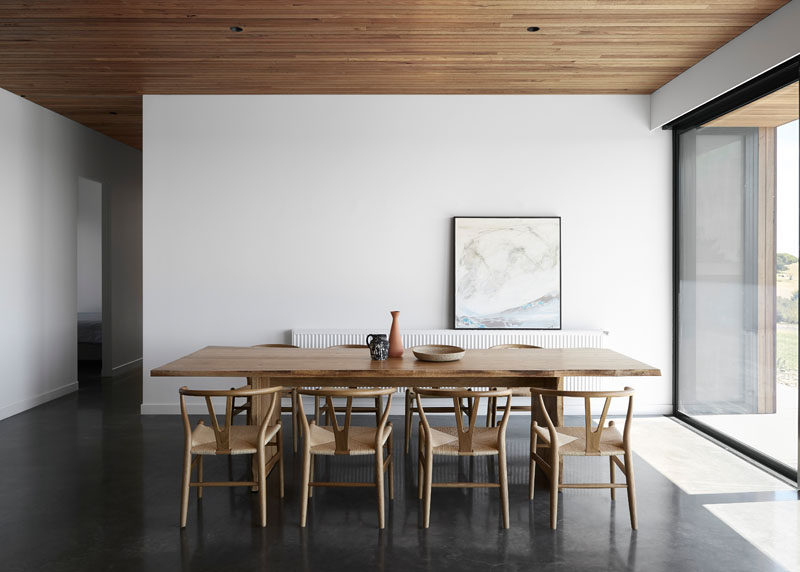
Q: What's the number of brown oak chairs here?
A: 8